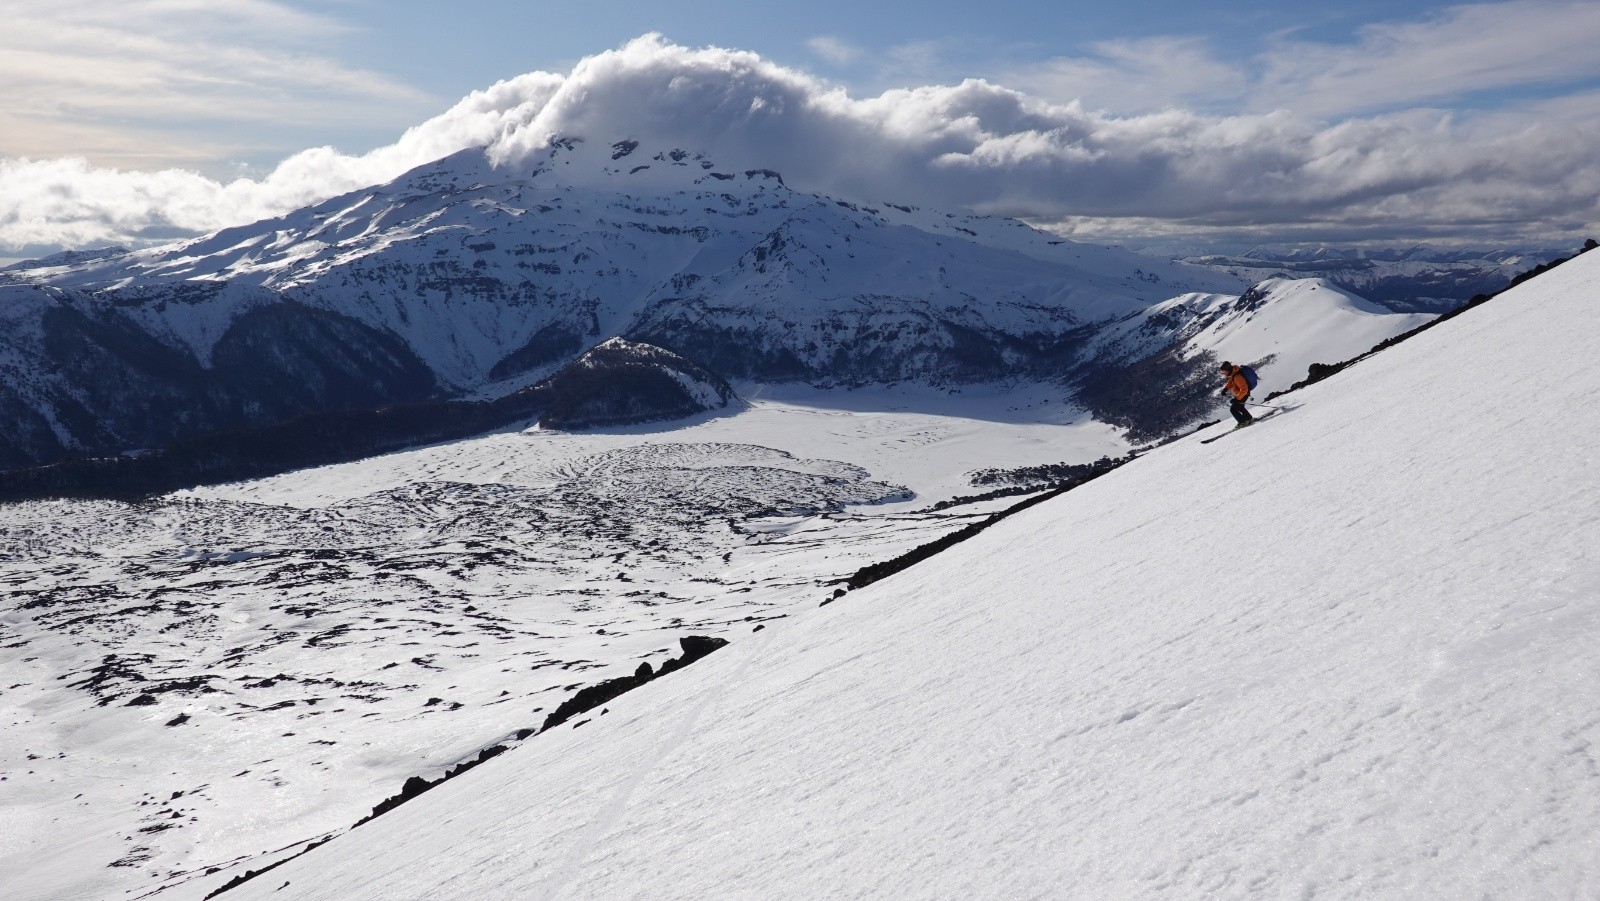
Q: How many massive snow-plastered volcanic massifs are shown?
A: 1